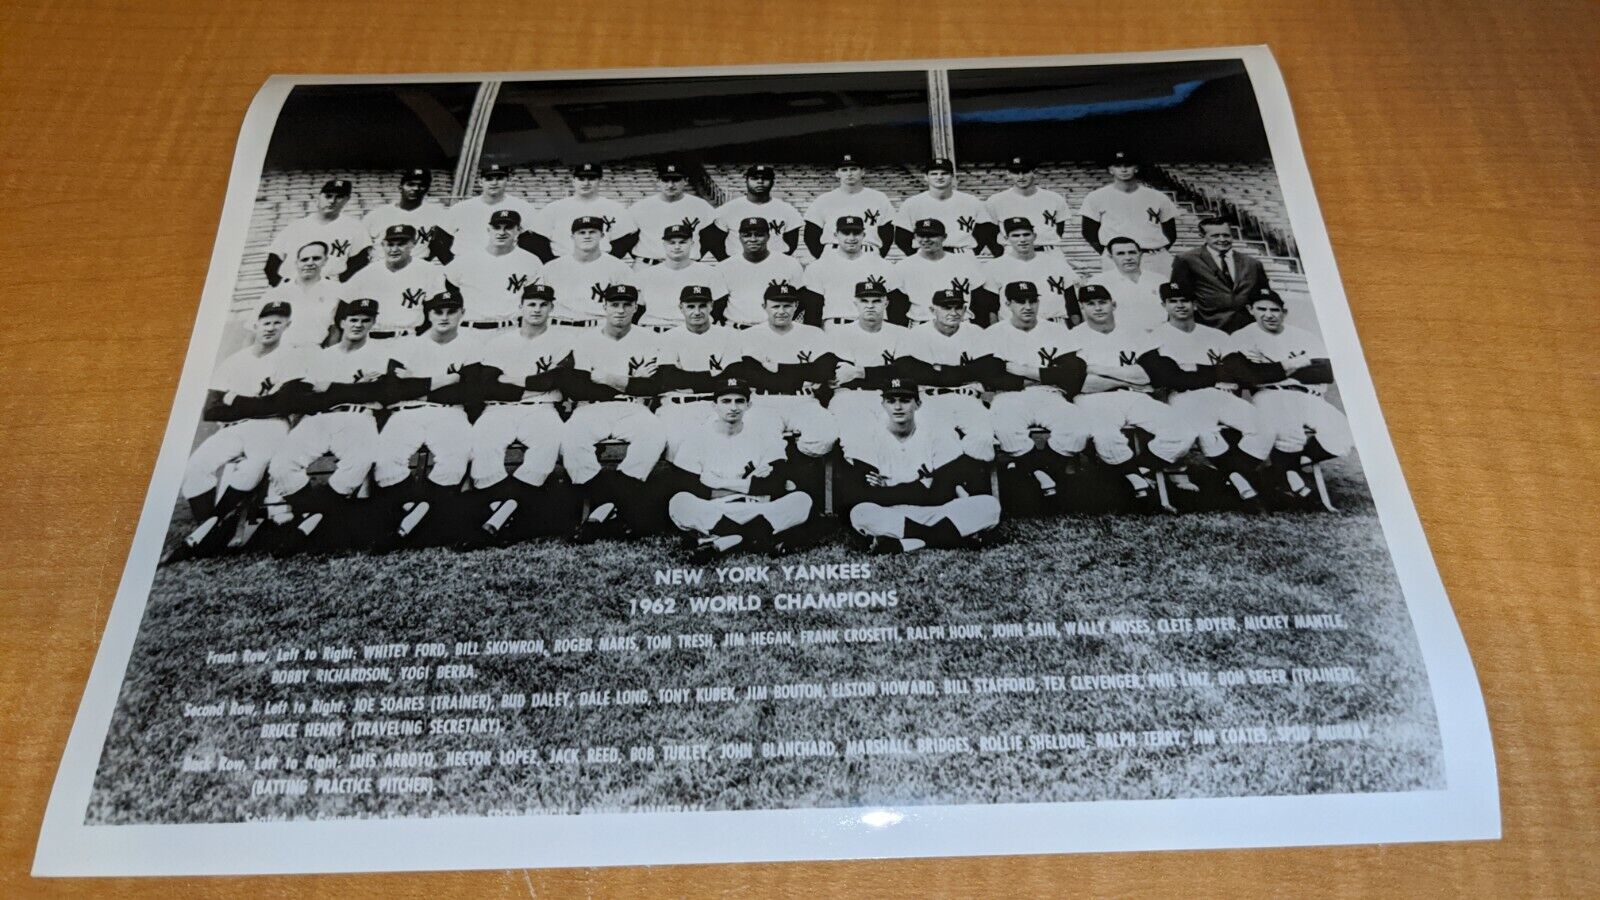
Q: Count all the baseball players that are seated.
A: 15